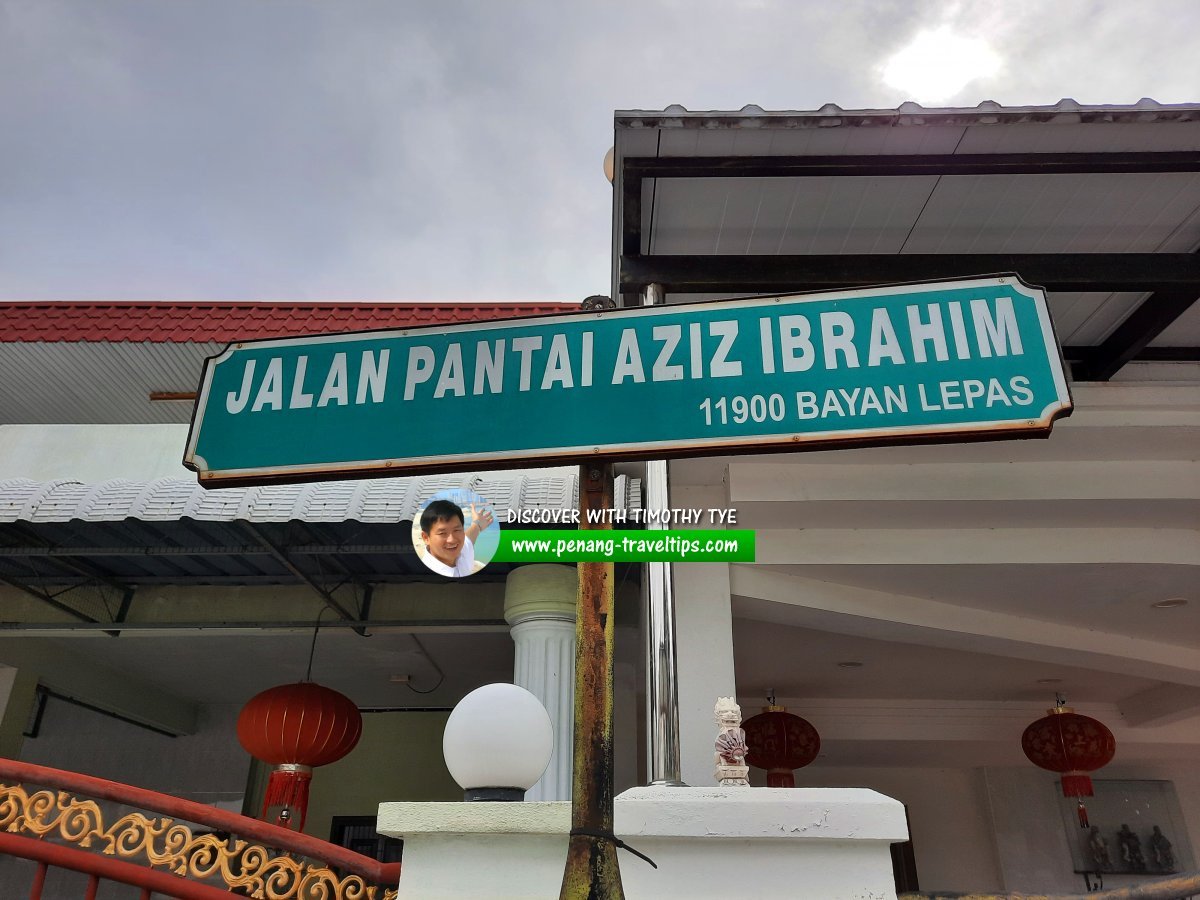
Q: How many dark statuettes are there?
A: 3